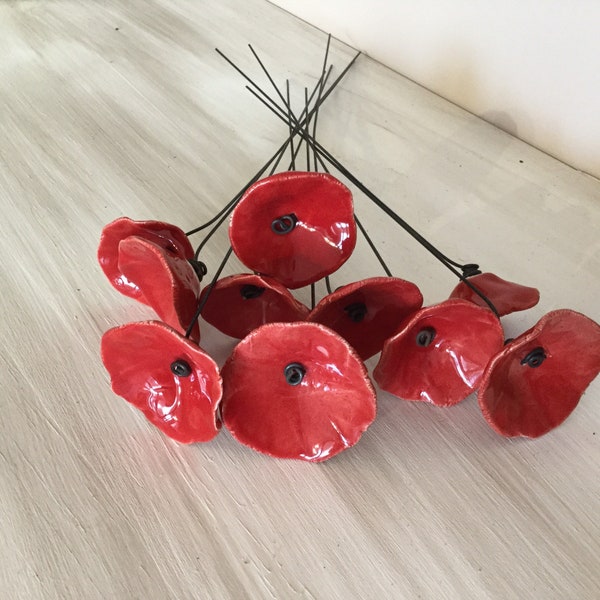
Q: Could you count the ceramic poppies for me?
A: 10